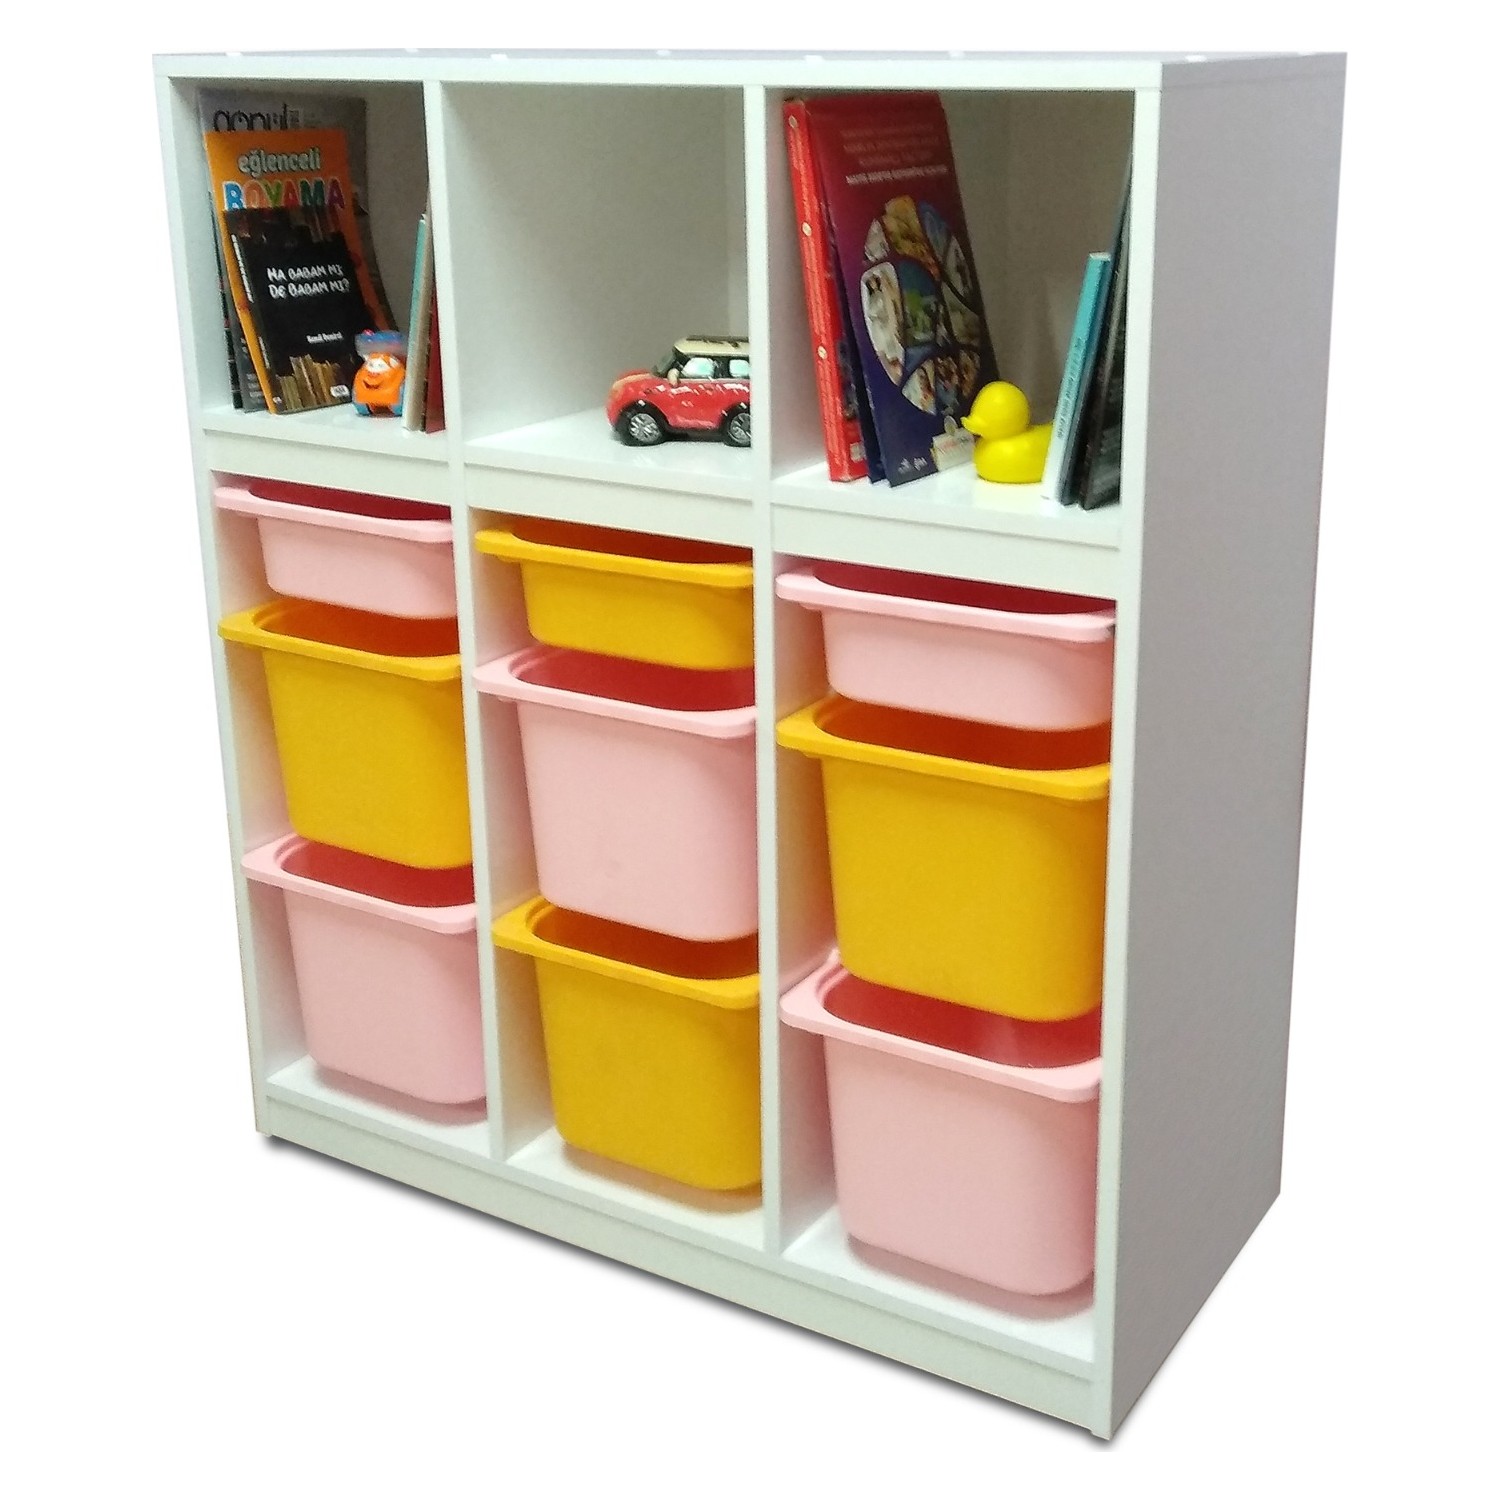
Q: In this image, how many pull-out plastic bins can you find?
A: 9